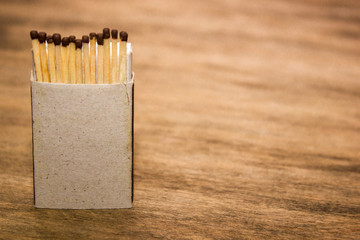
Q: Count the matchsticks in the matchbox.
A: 13